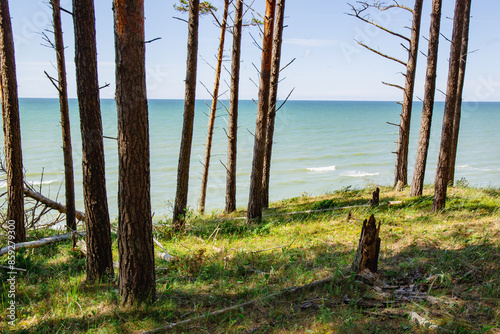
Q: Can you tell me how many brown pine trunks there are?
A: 13